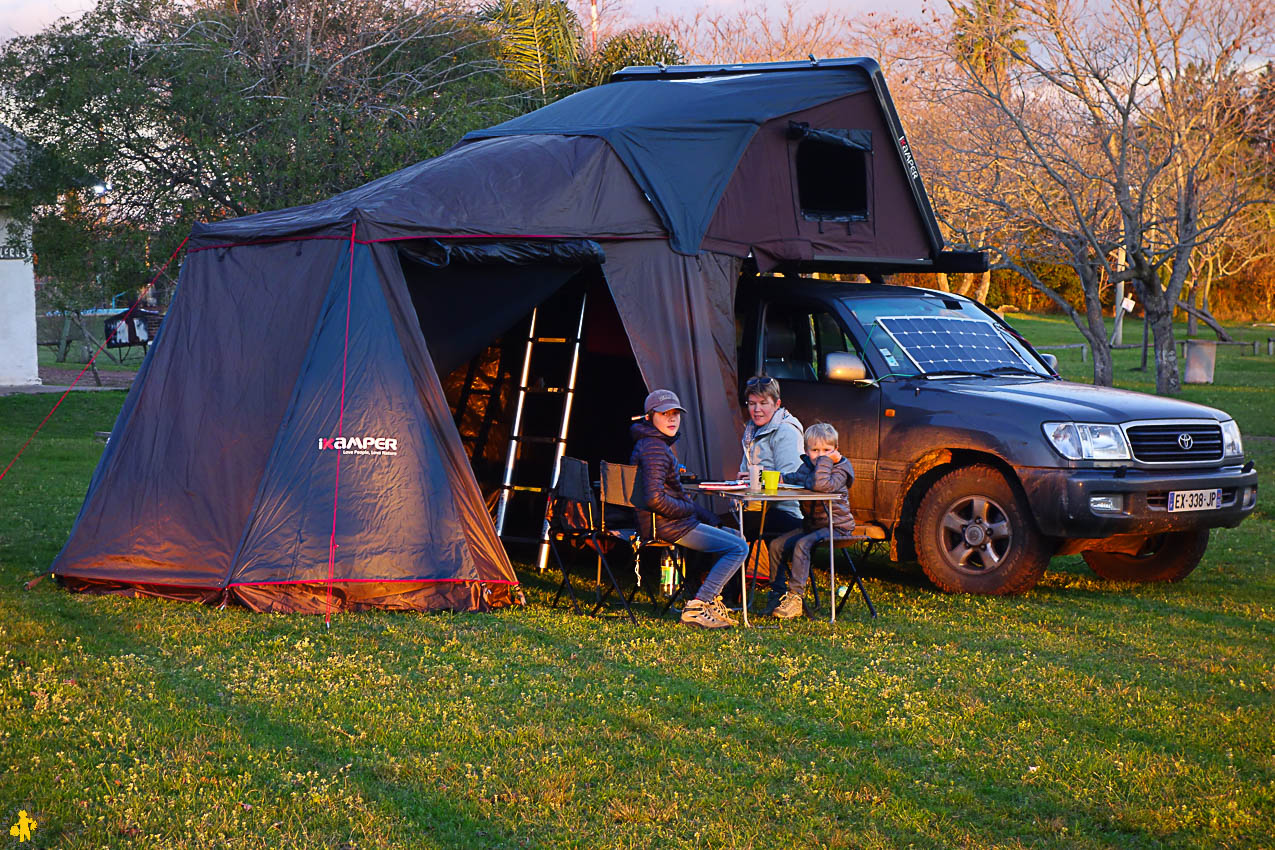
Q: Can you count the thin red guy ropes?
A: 2